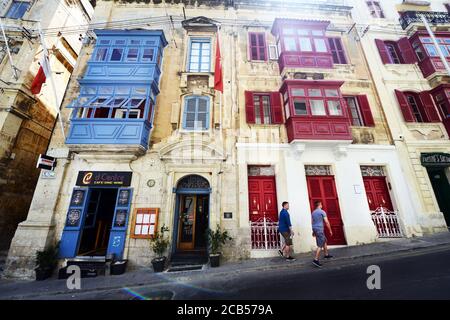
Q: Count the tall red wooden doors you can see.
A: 3